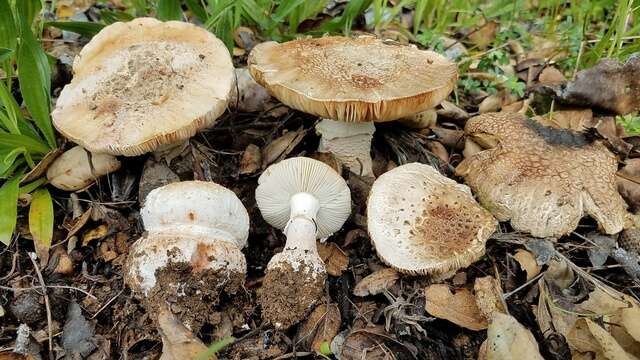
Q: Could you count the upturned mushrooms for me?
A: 1